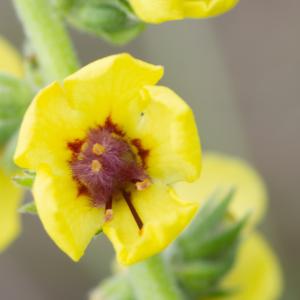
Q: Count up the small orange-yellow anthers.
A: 4